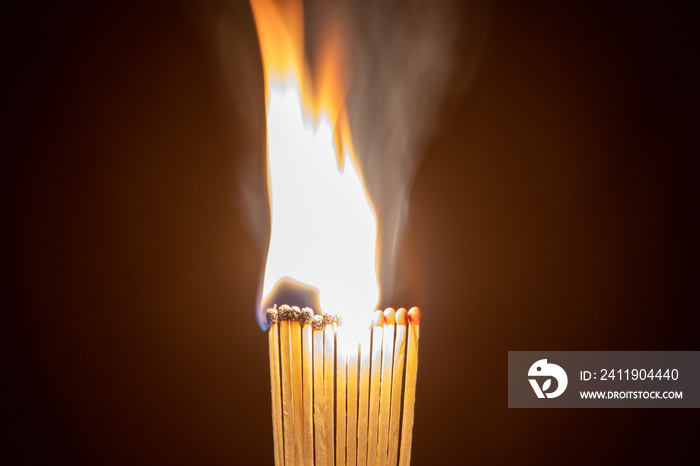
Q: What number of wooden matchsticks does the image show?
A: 13